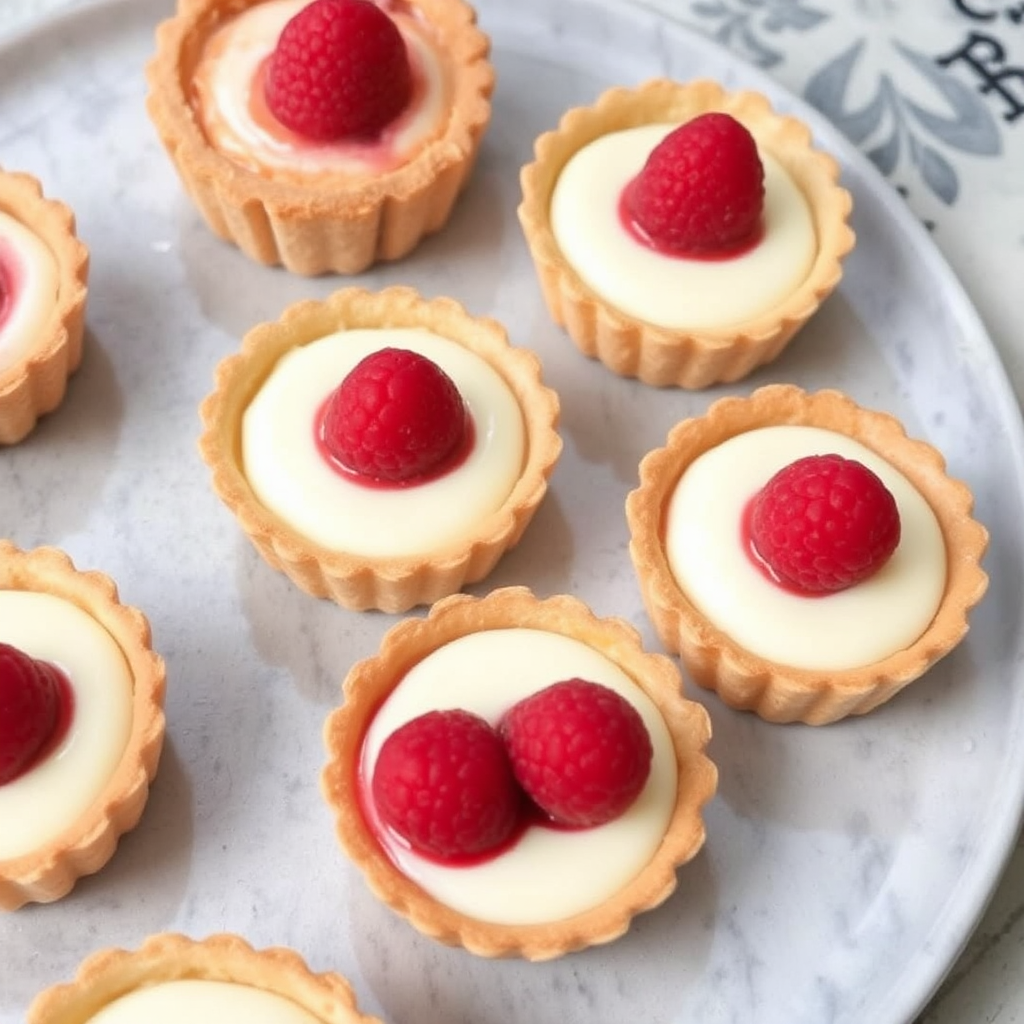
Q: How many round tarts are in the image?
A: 8